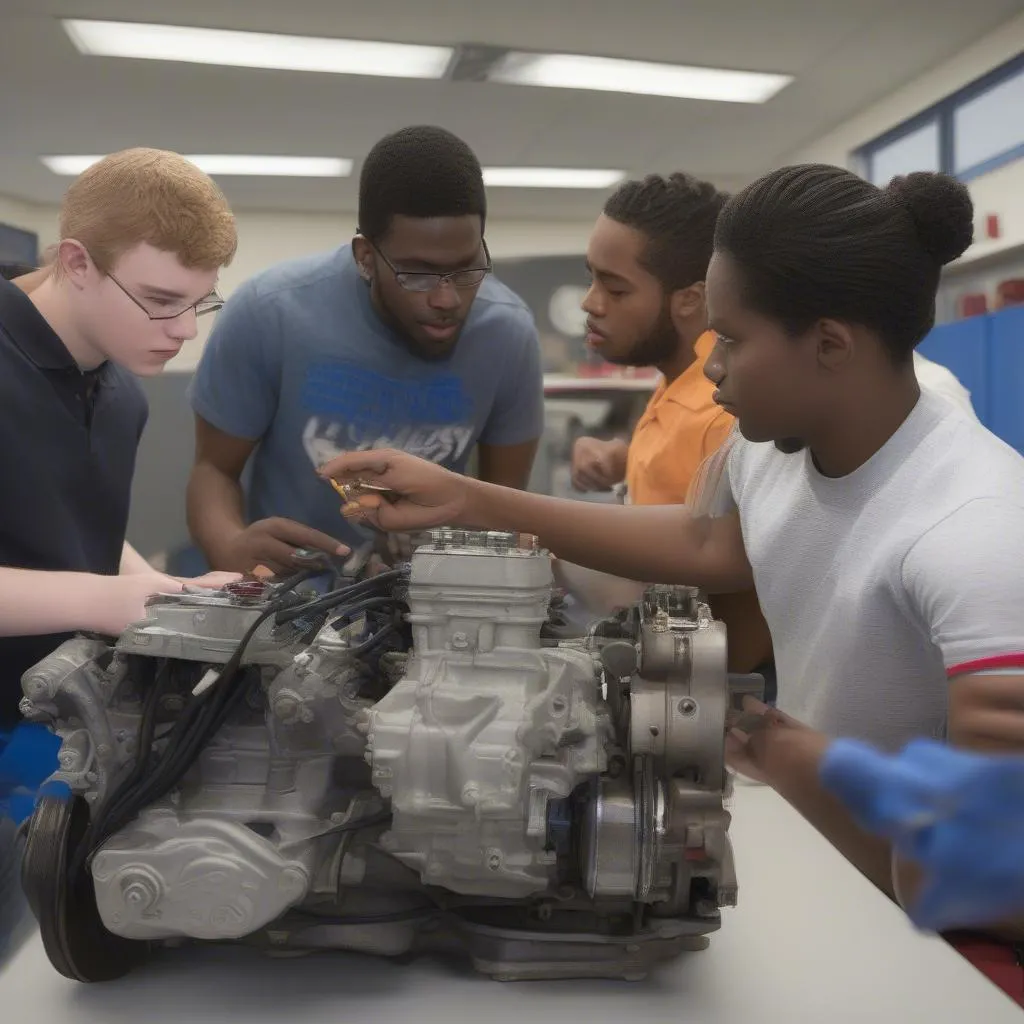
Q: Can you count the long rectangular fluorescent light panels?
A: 4